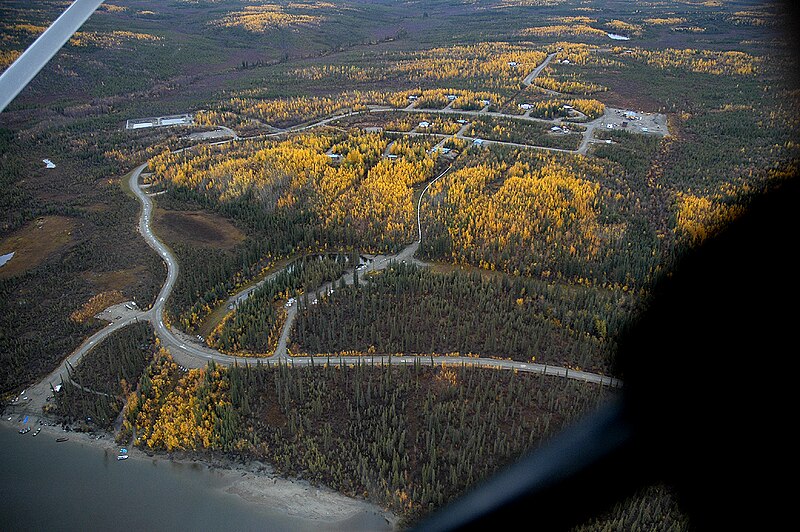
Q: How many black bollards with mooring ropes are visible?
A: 0